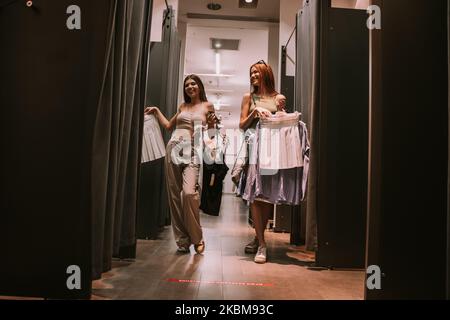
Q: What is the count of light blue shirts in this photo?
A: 1